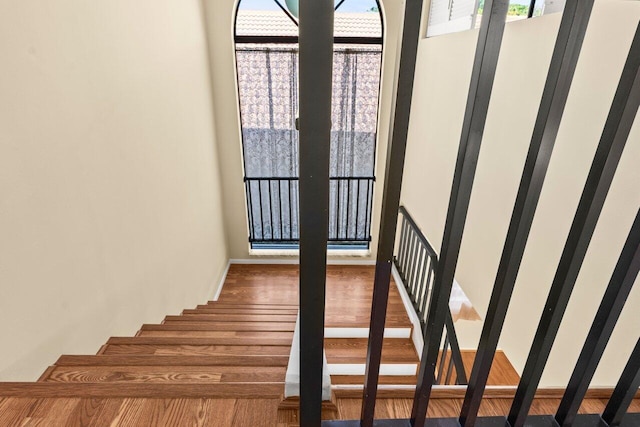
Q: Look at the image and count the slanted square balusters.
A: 6